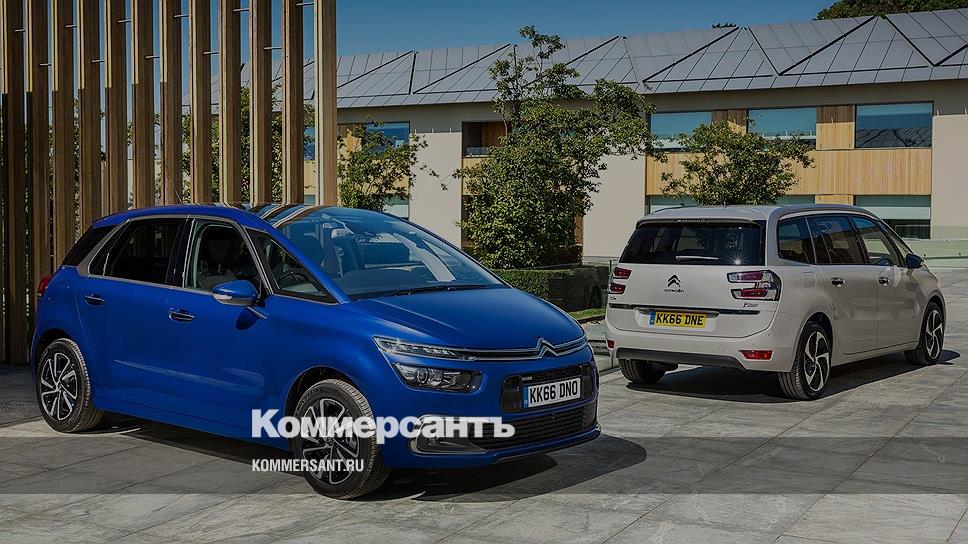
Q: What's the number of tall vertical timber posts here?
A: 12